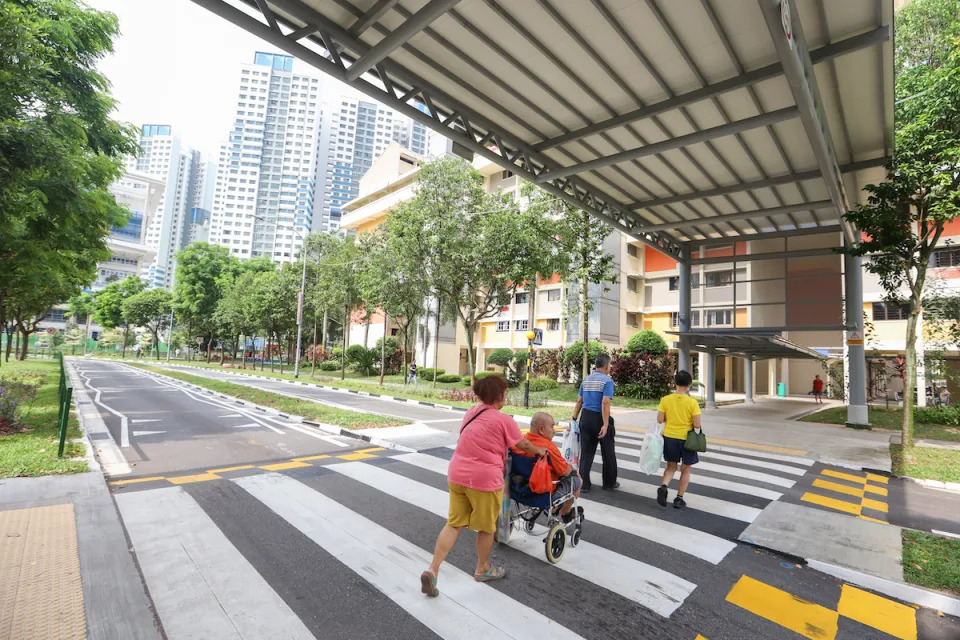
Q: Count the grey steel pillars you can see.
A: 4